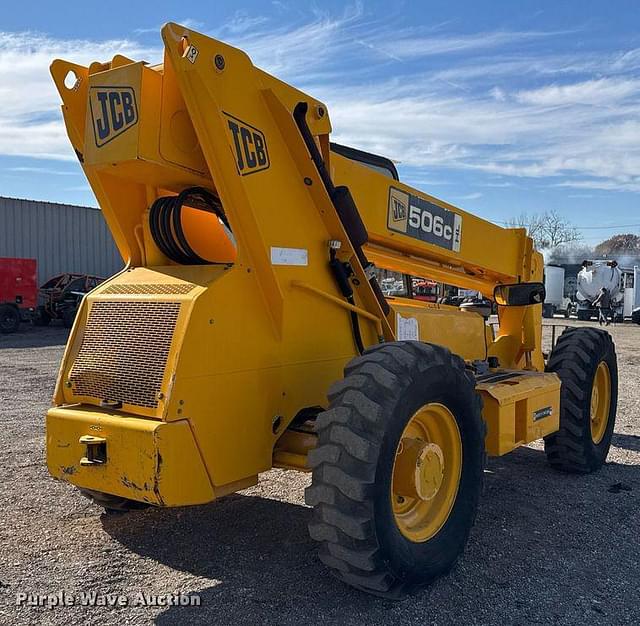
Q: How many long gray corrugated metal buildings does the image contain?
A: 1